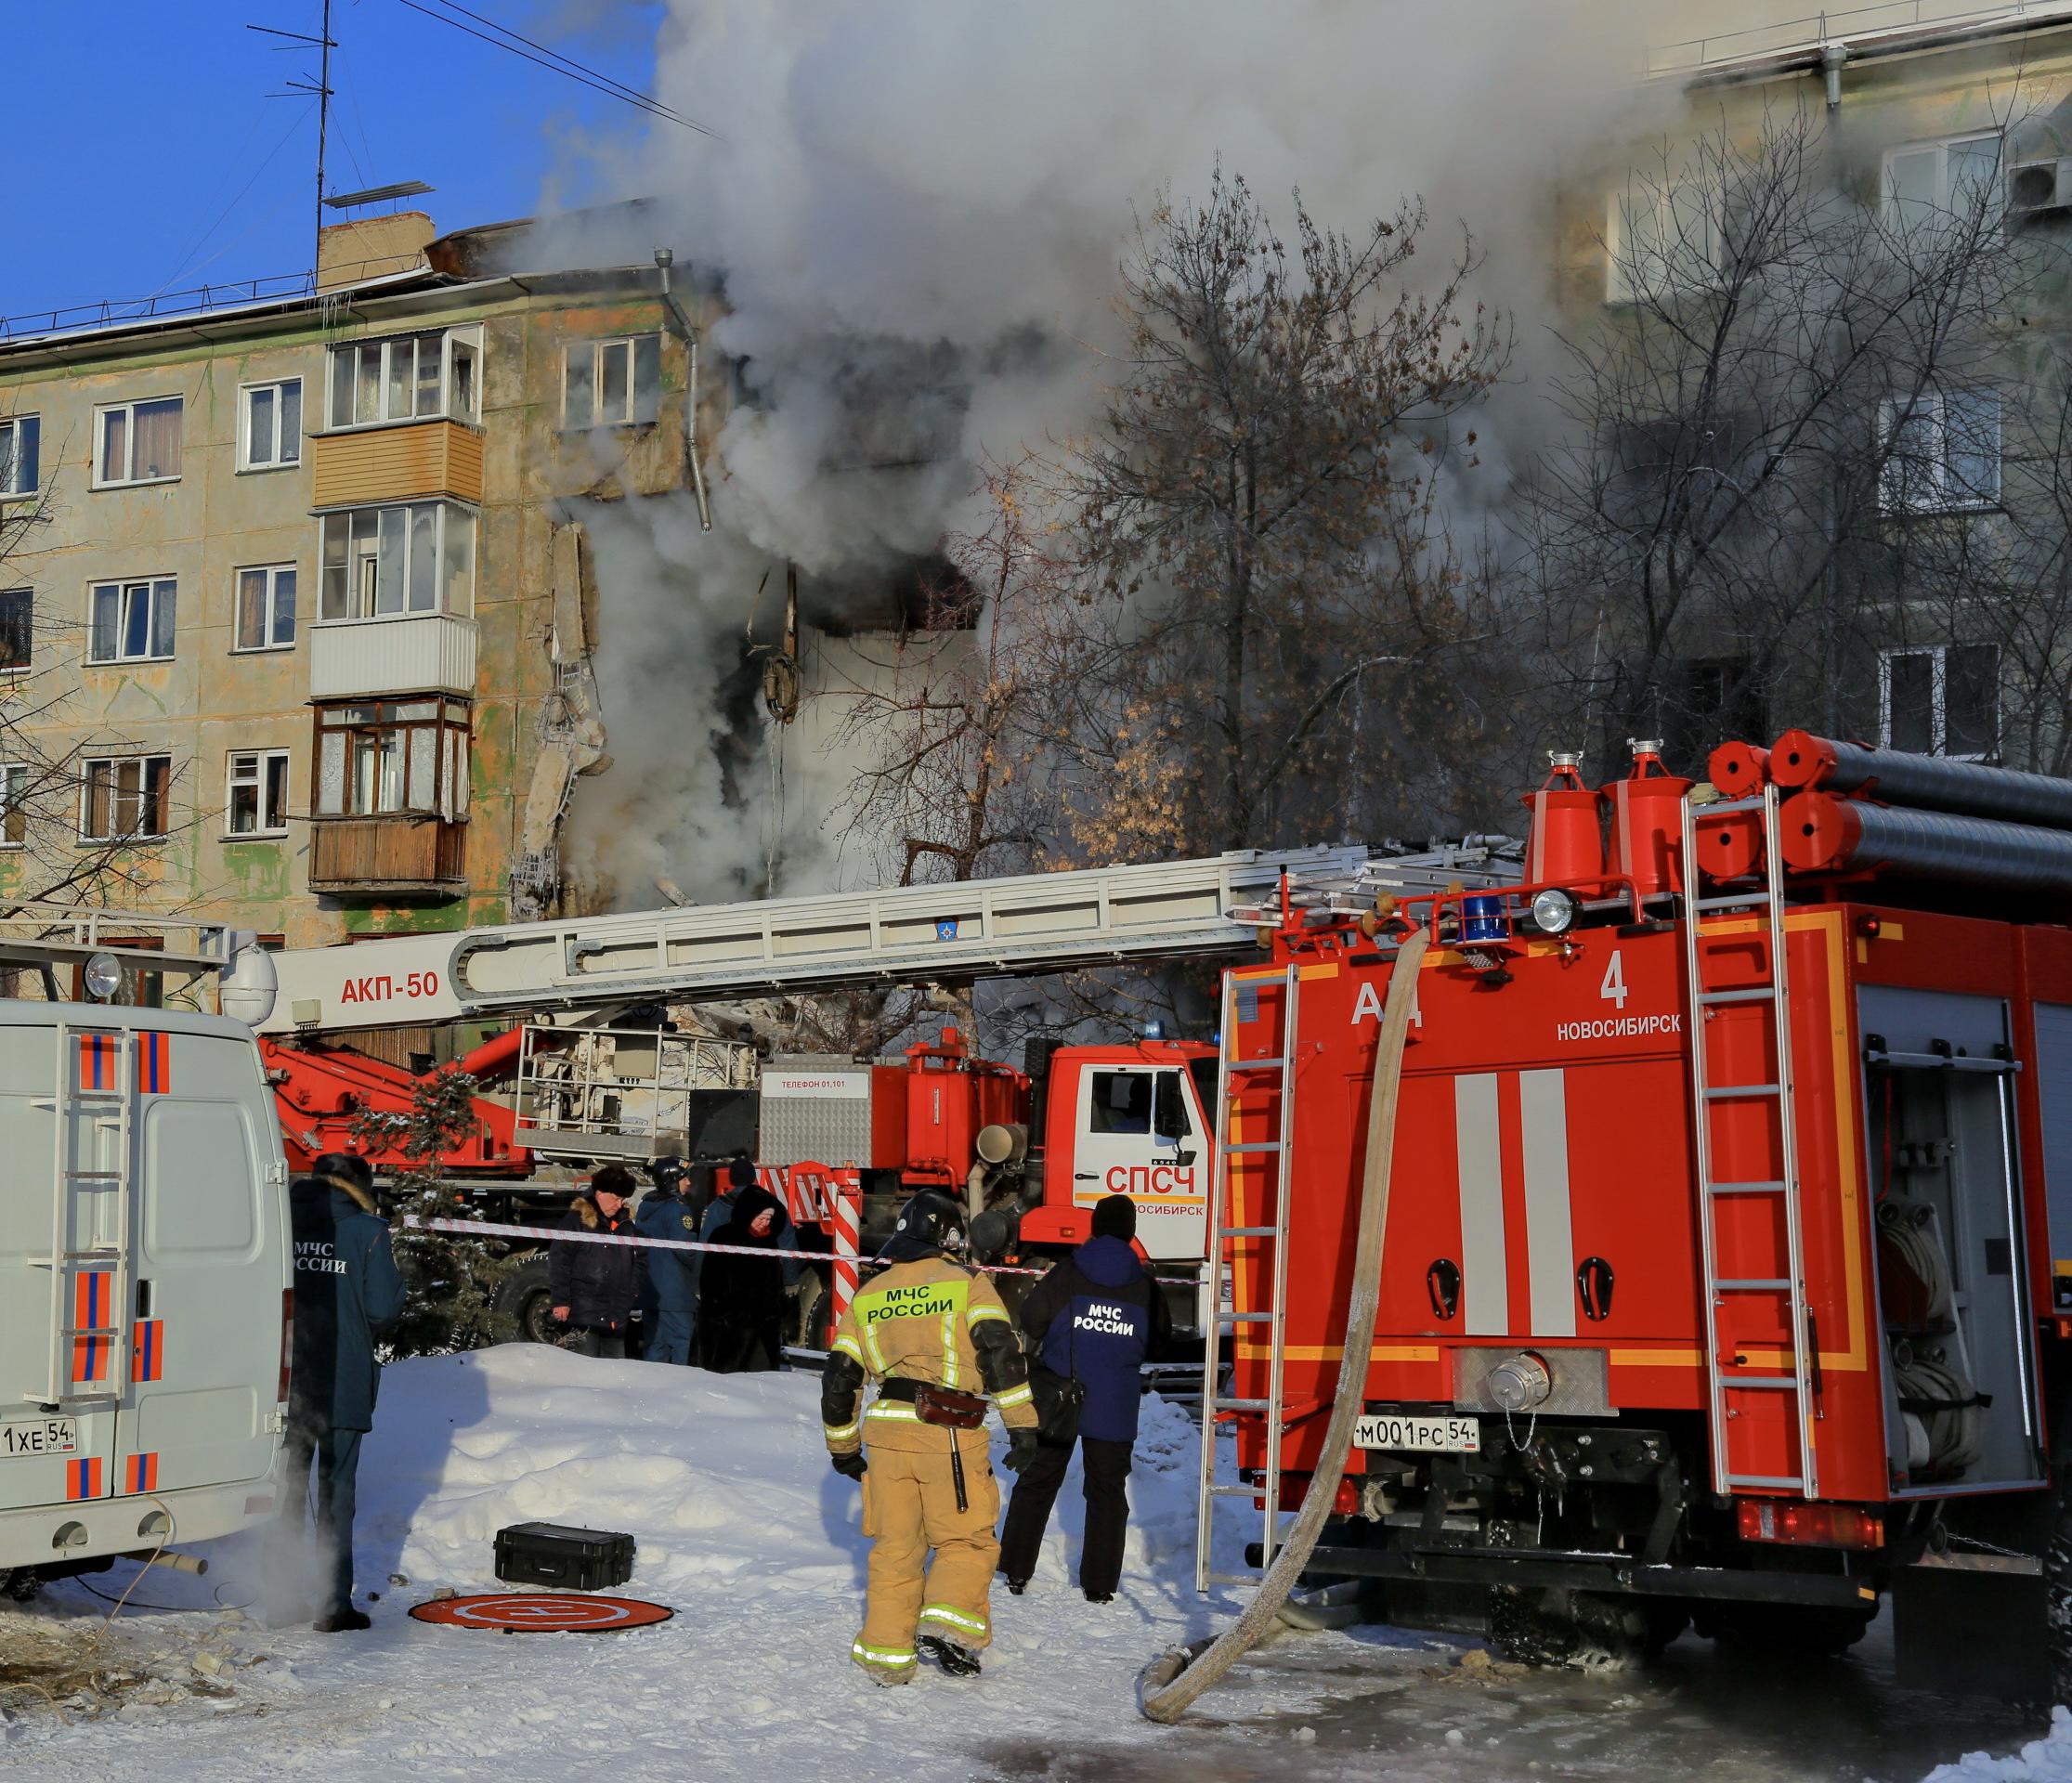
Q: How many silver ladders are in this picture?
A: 2